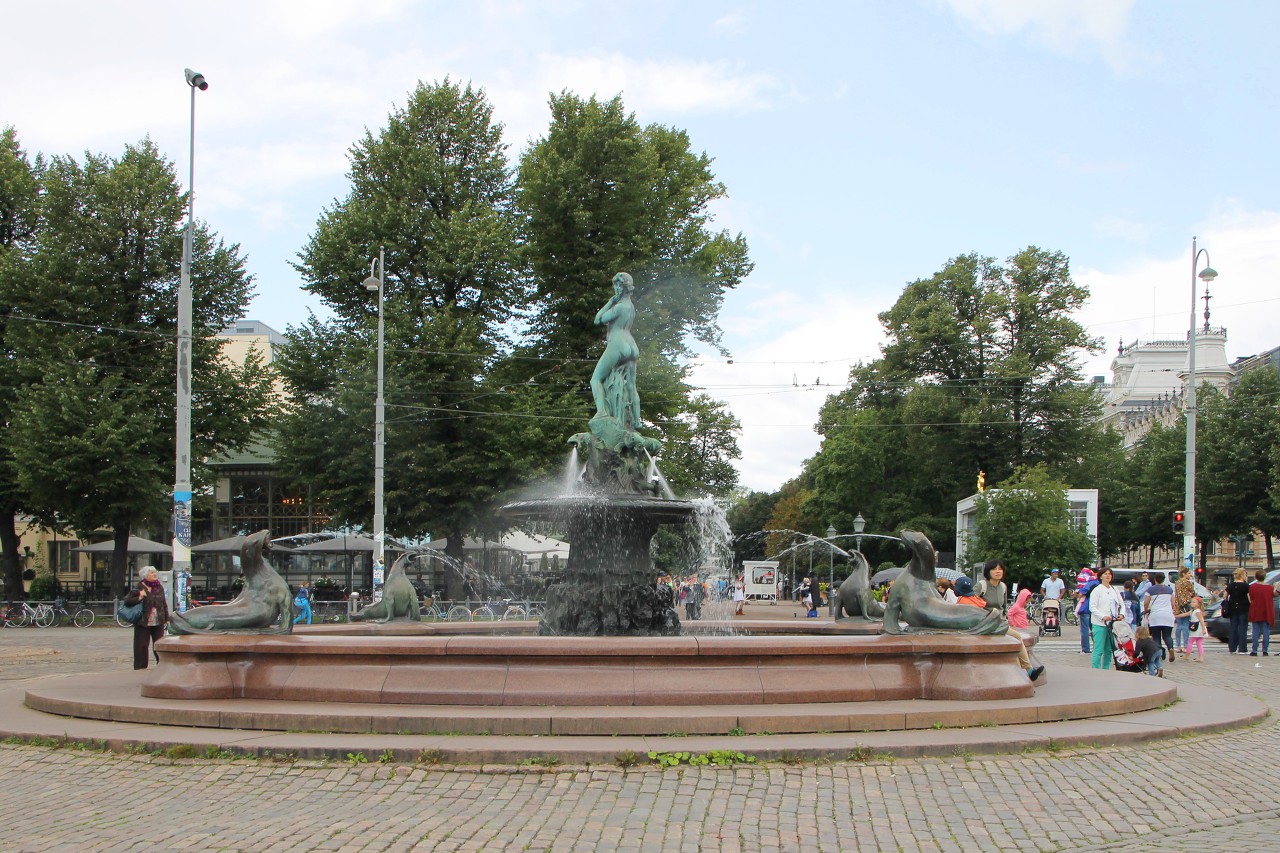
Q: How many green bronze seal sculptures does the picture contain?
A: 4